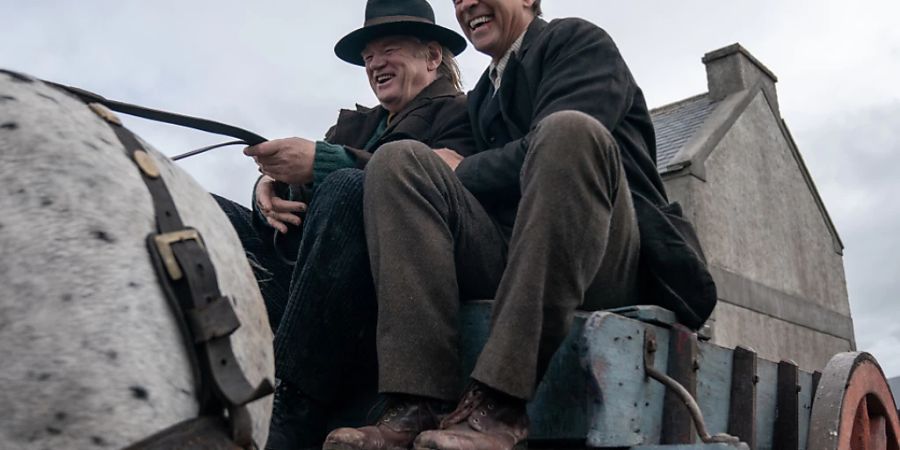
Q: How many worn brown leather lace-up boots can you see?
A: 2